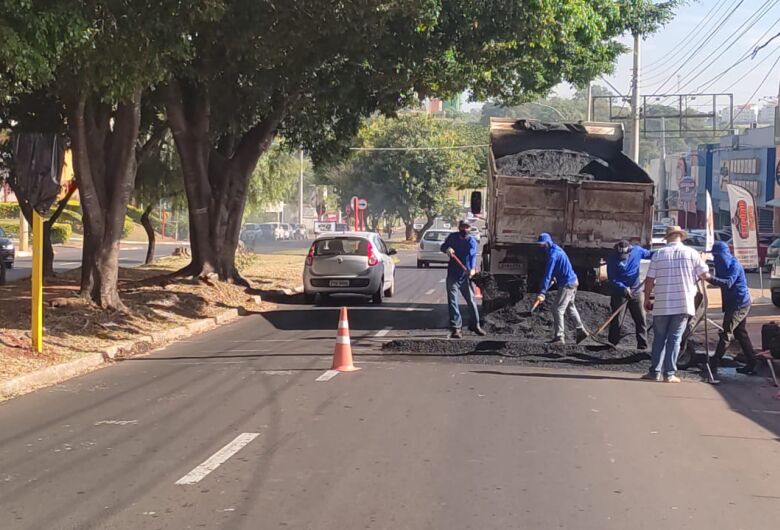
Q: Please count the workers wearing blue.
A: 4